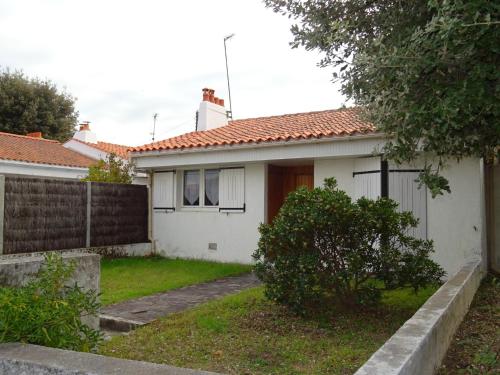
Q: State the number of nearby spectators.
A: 0